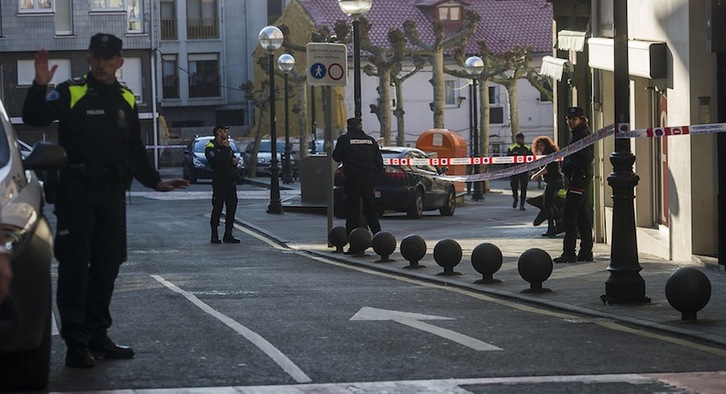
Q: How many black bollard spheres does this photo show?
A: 8